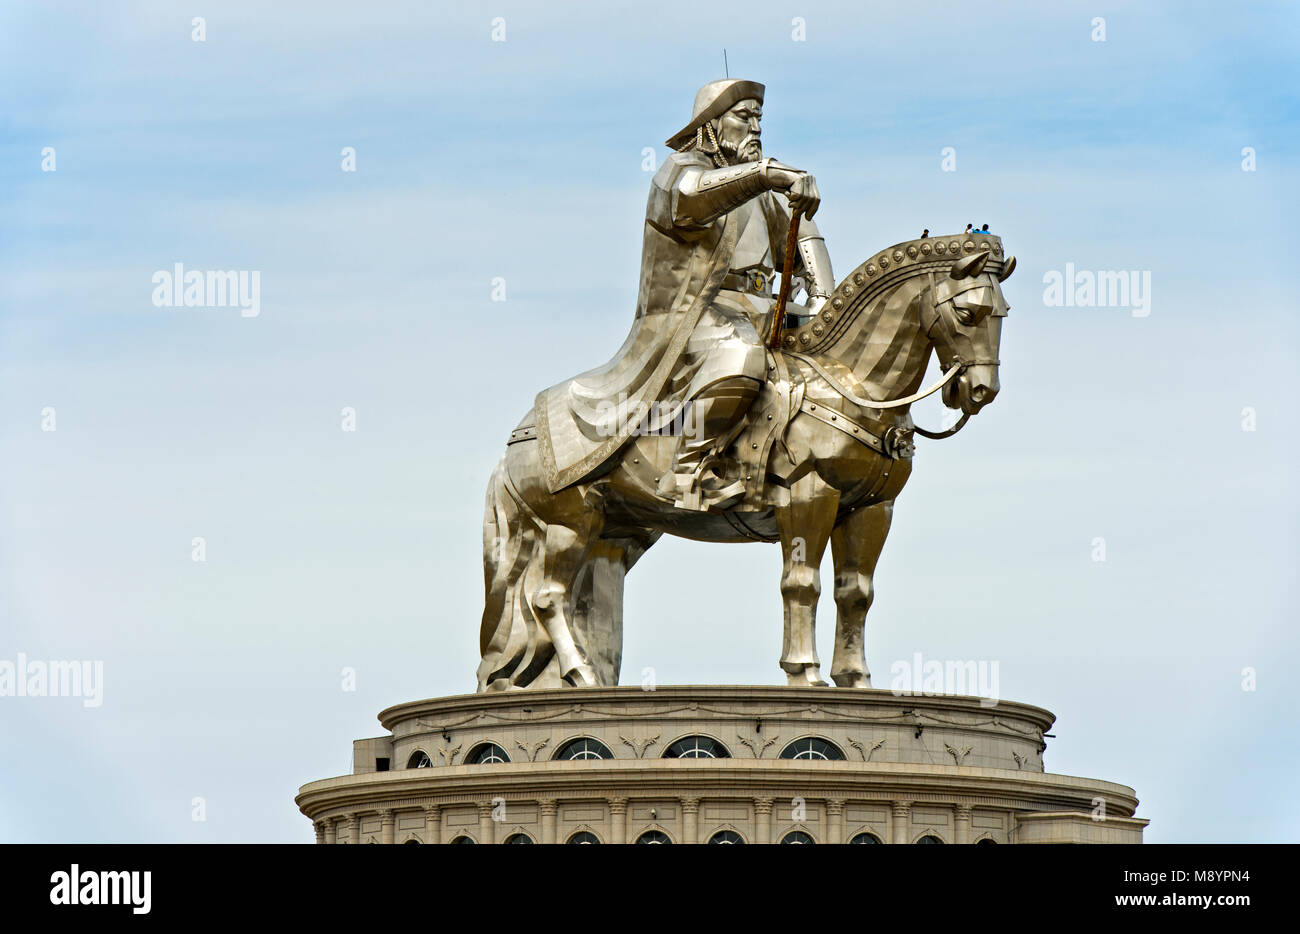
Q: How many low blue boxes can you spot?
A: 0